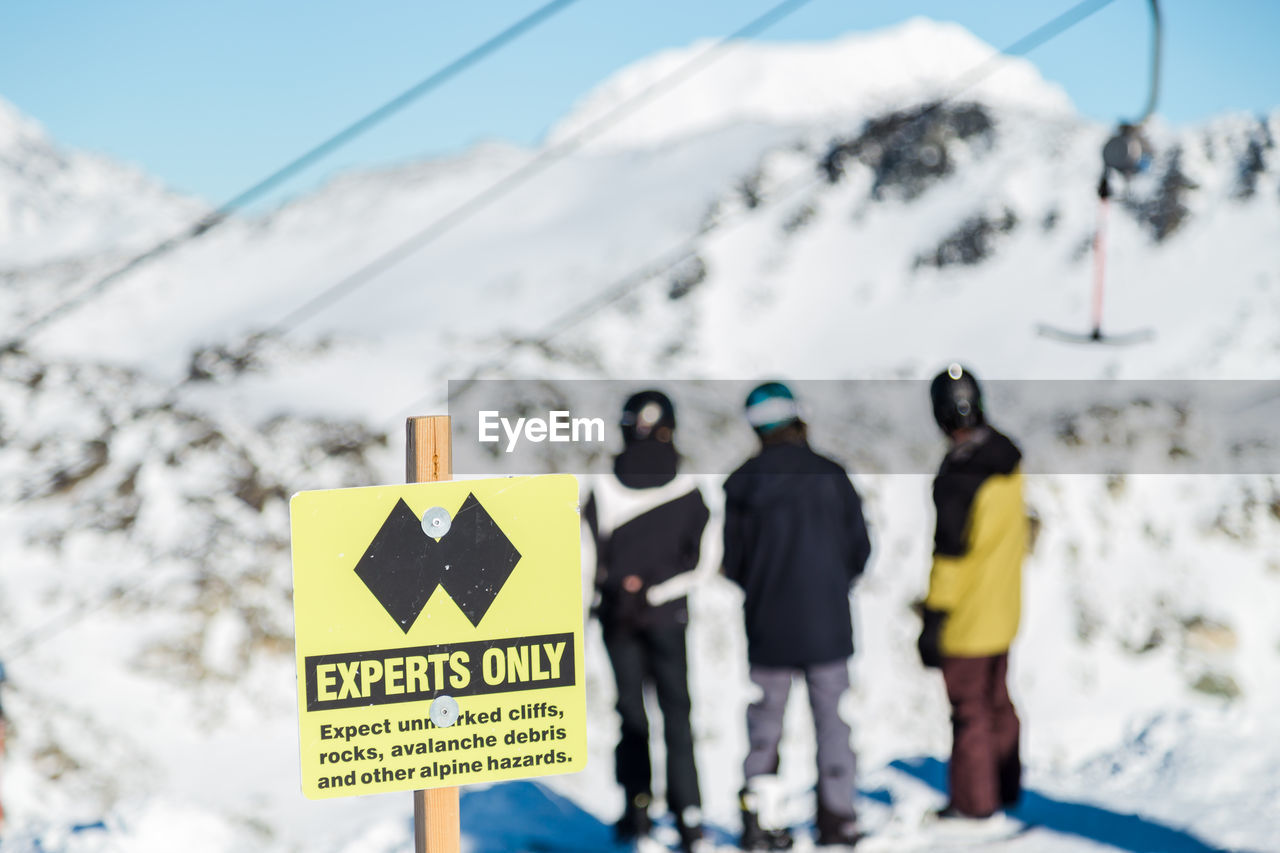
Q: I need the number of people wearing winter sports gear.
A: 3